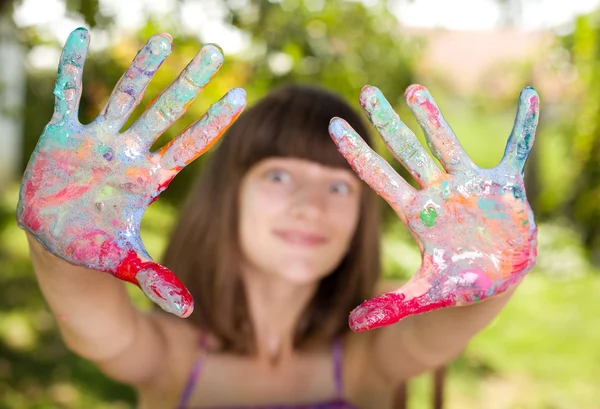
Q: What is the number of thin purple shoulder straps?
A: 2